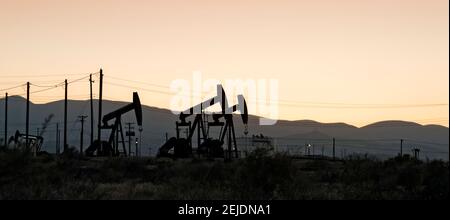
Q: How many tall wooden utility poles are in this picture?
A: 5